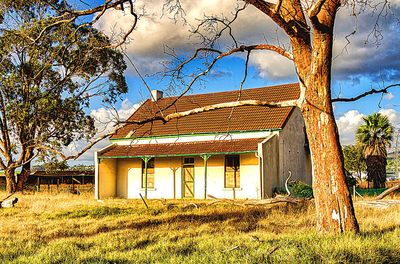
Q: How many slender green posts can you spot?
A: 2